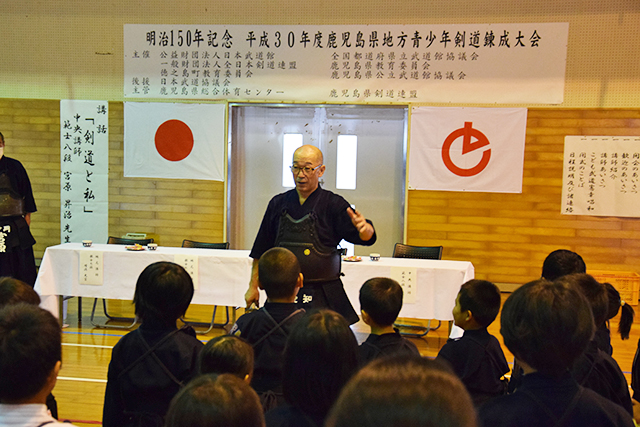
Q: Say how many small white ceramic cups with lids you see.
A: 3